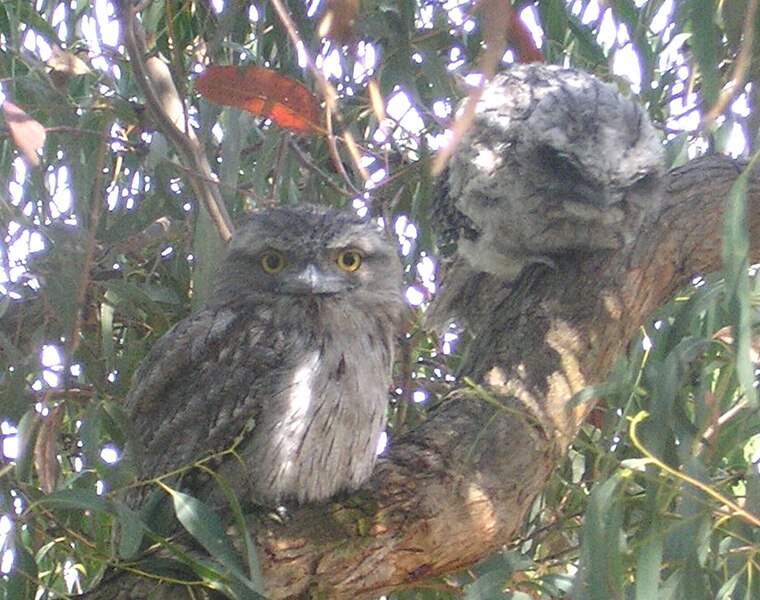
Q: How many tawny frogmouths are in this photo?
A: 2